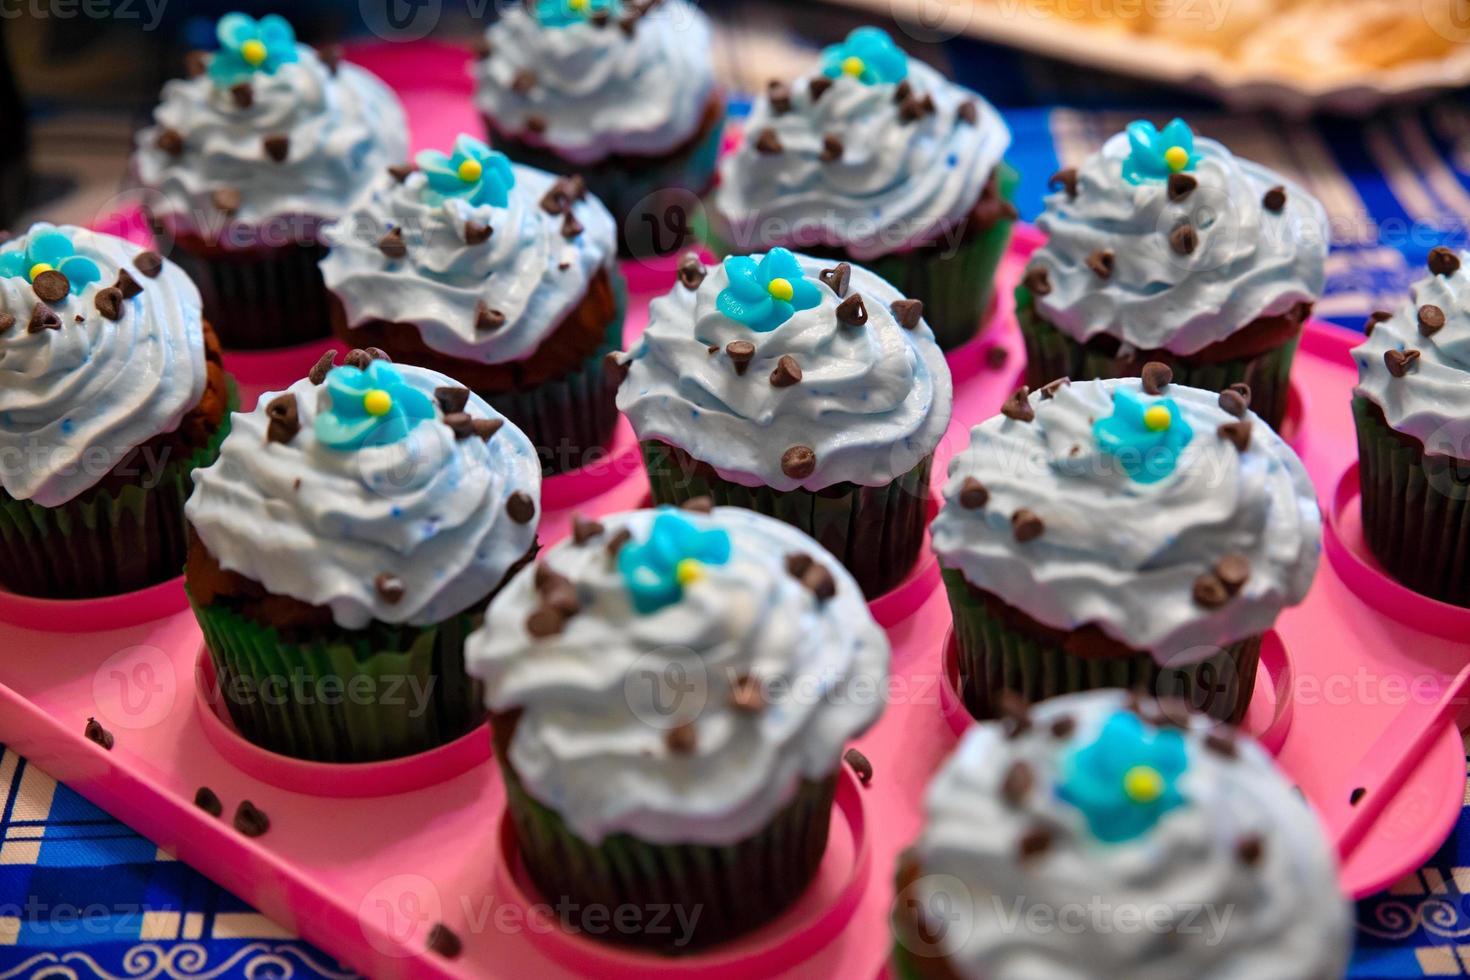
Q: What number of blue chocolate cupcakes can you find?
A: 12